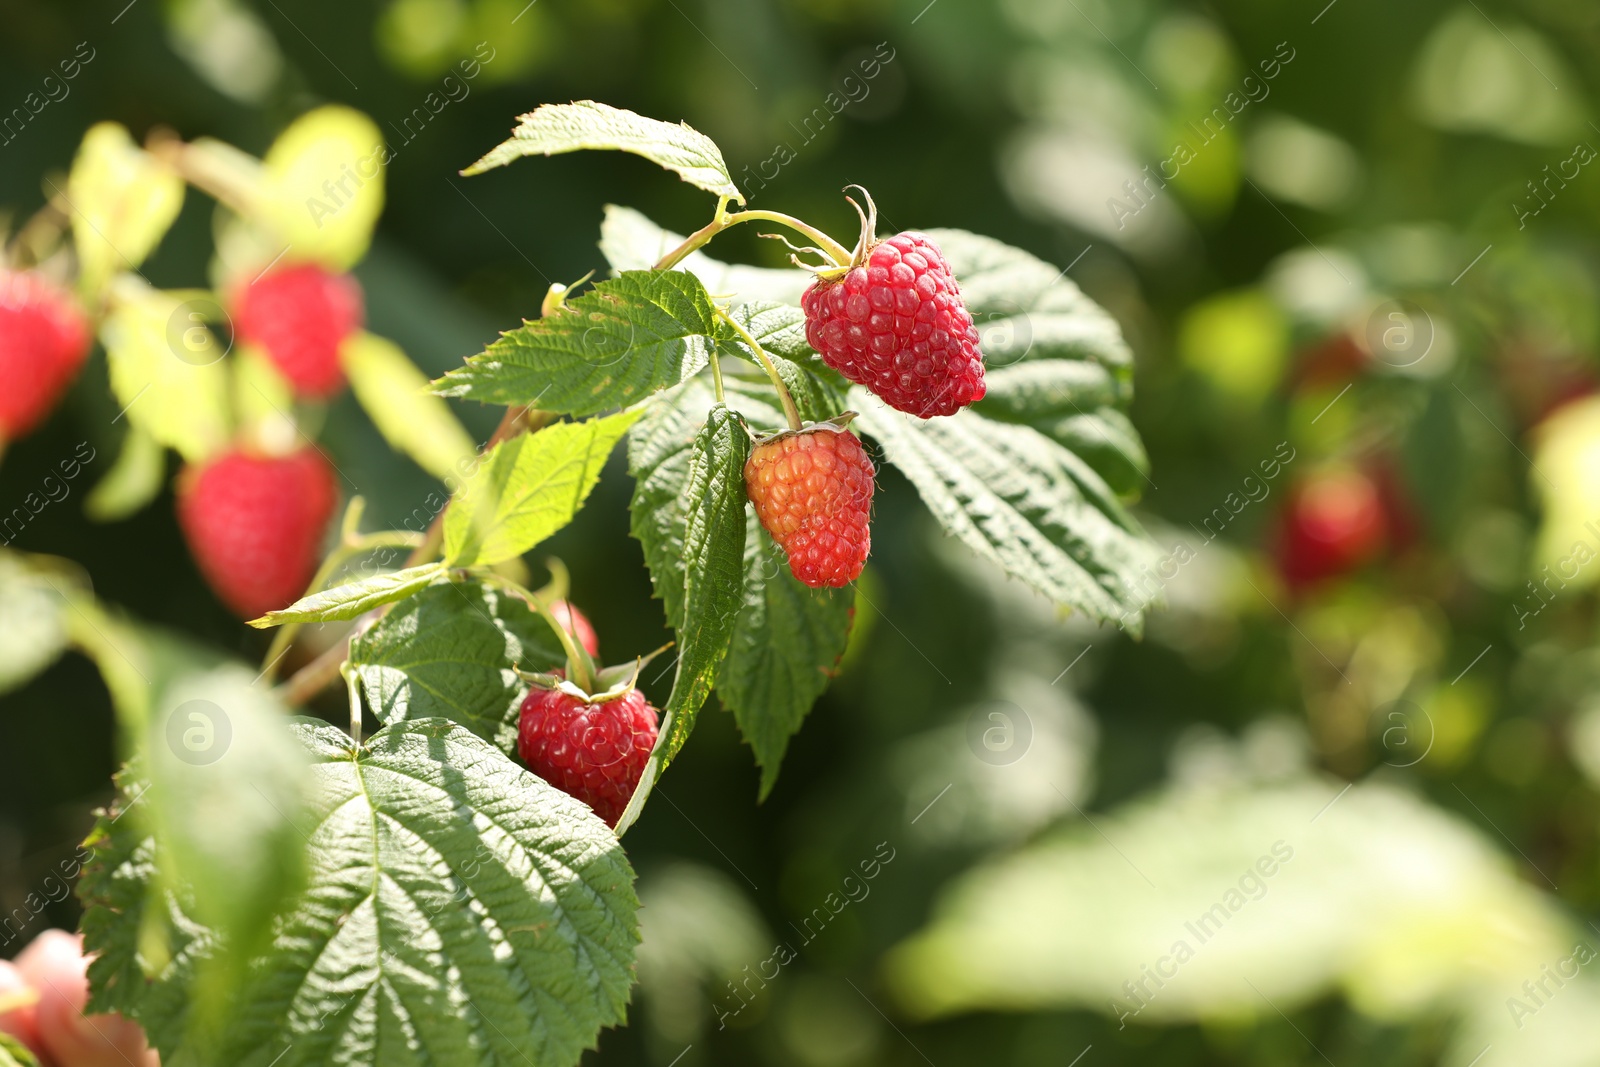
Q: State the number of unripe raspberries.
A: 1